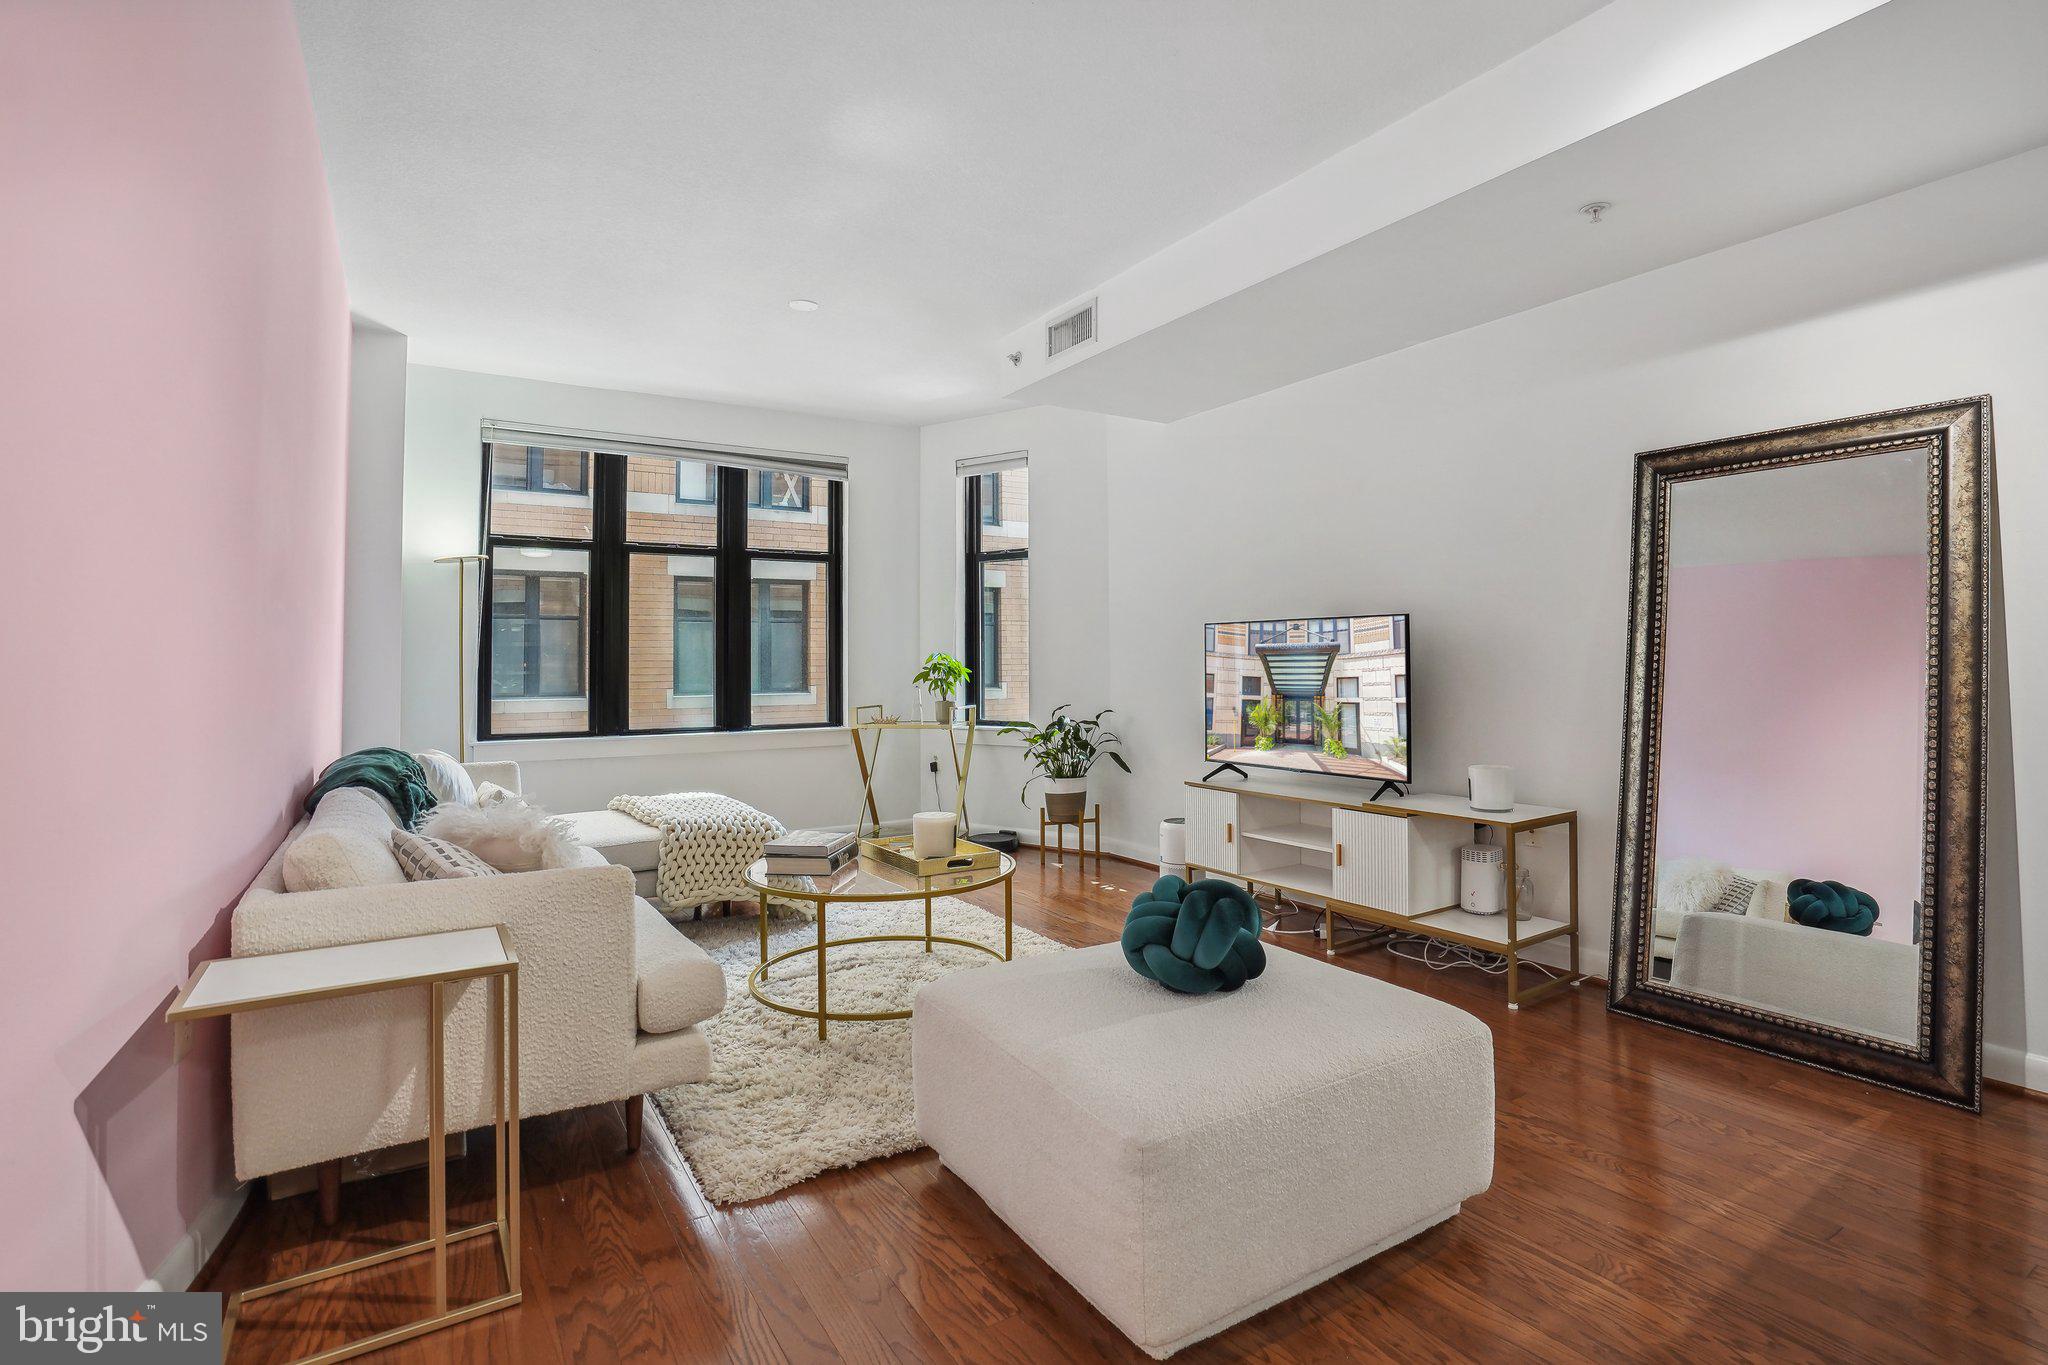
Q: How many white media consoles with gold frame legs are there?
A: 1